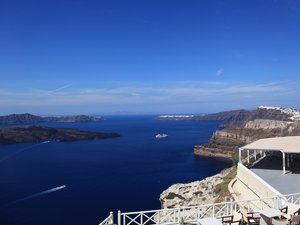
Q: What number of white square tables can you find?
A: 2